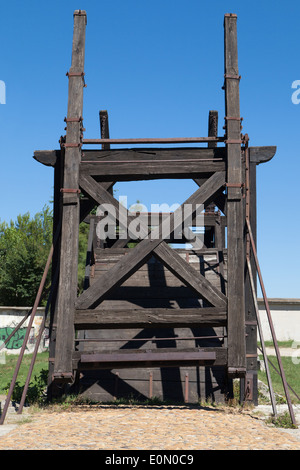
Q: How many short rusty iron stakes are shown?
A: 3